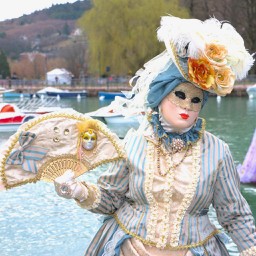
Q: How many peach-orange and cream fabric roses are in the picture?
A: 3